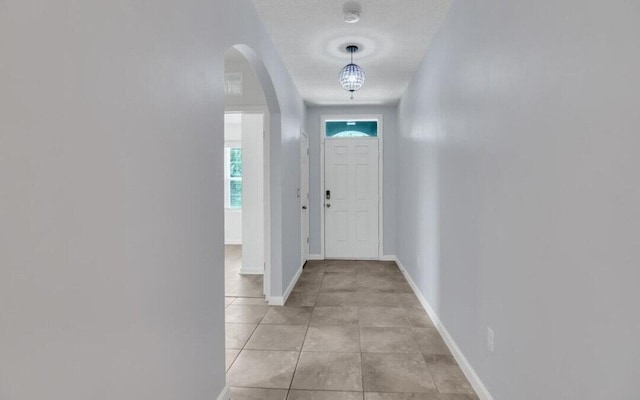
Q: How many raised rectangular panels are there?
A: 6